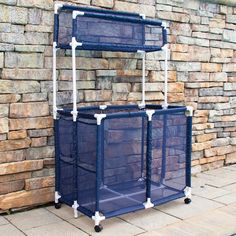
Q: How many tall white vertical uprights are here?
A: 4